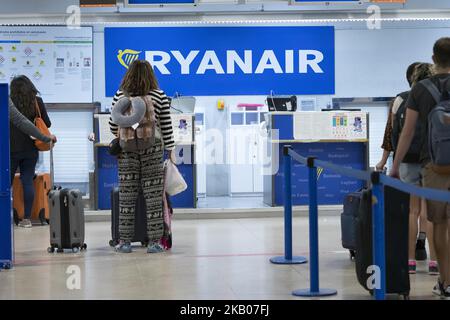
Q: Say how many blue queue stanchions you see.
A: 3